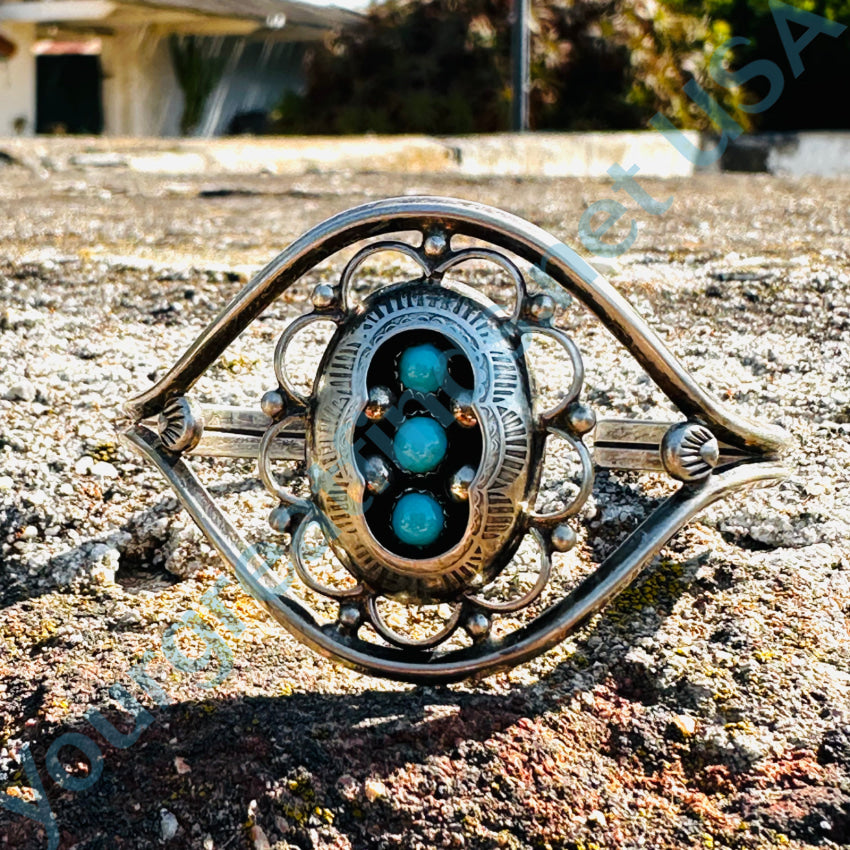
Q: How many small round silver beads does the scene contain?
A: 13